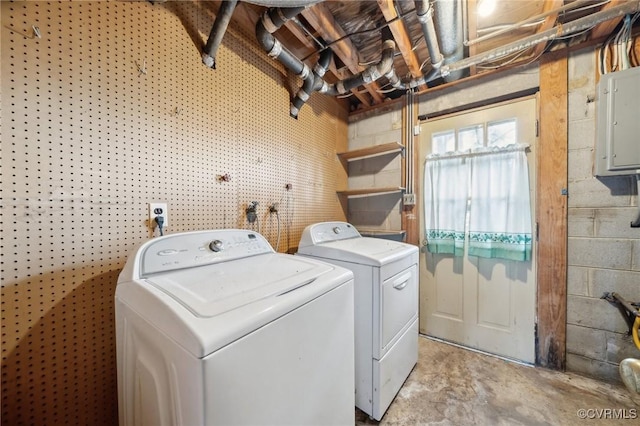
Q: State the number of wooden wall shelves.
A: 3